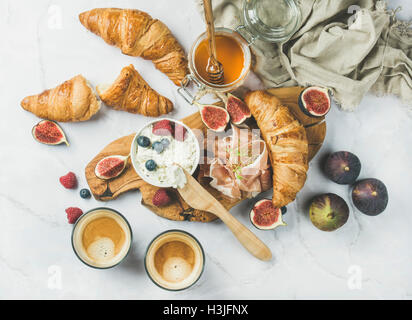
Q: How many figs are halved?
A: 6